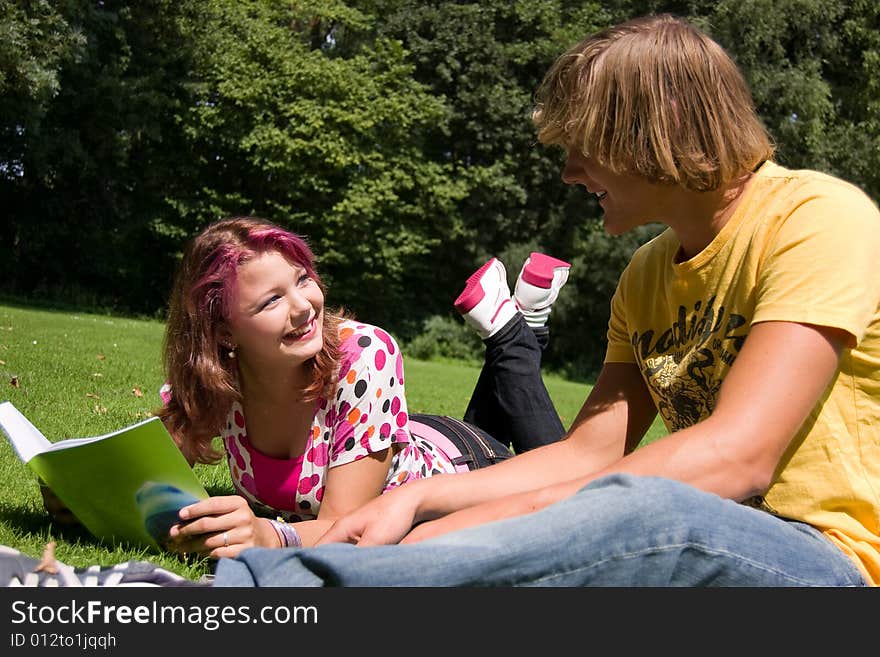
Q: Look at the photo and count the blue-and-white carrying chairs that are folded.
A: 0